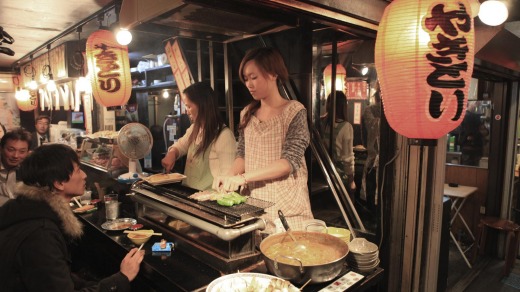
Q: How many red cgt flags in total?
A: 0